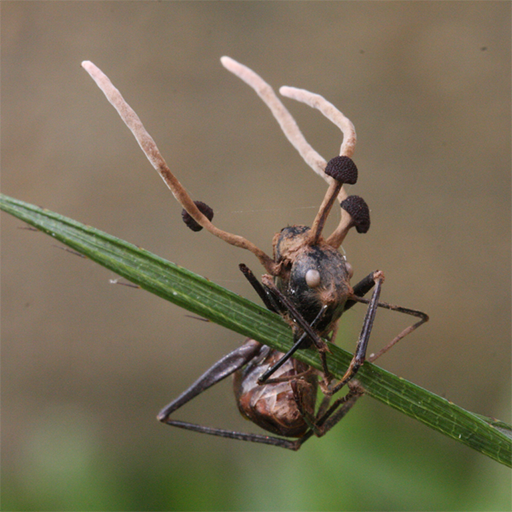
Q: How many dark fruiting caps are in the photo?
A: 3